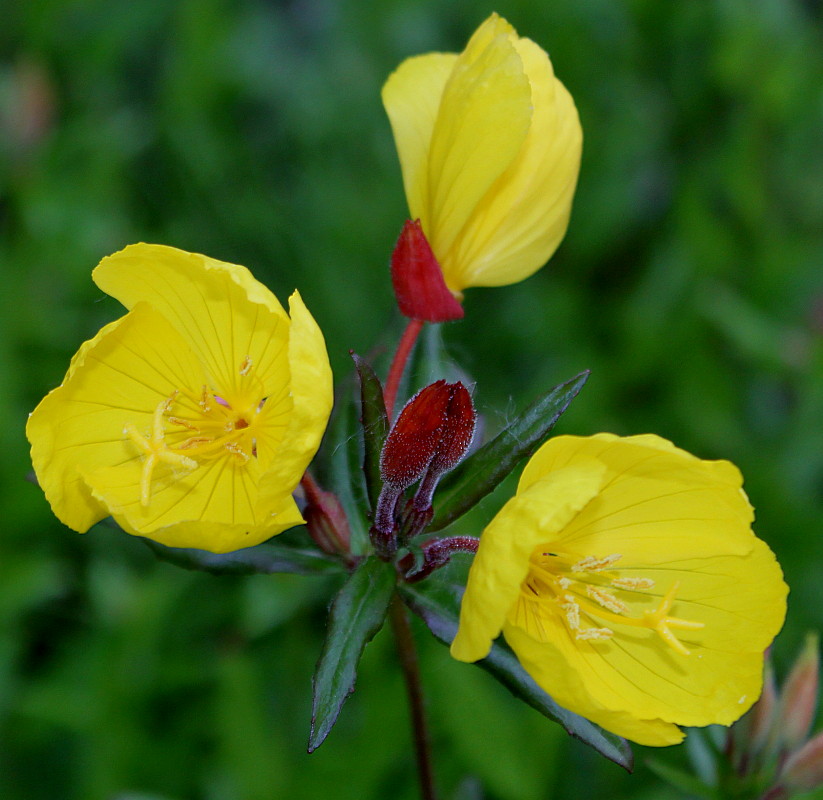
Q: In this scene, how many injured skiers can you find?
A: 0